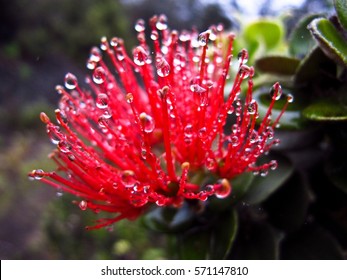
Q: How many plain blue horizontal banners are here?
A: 0